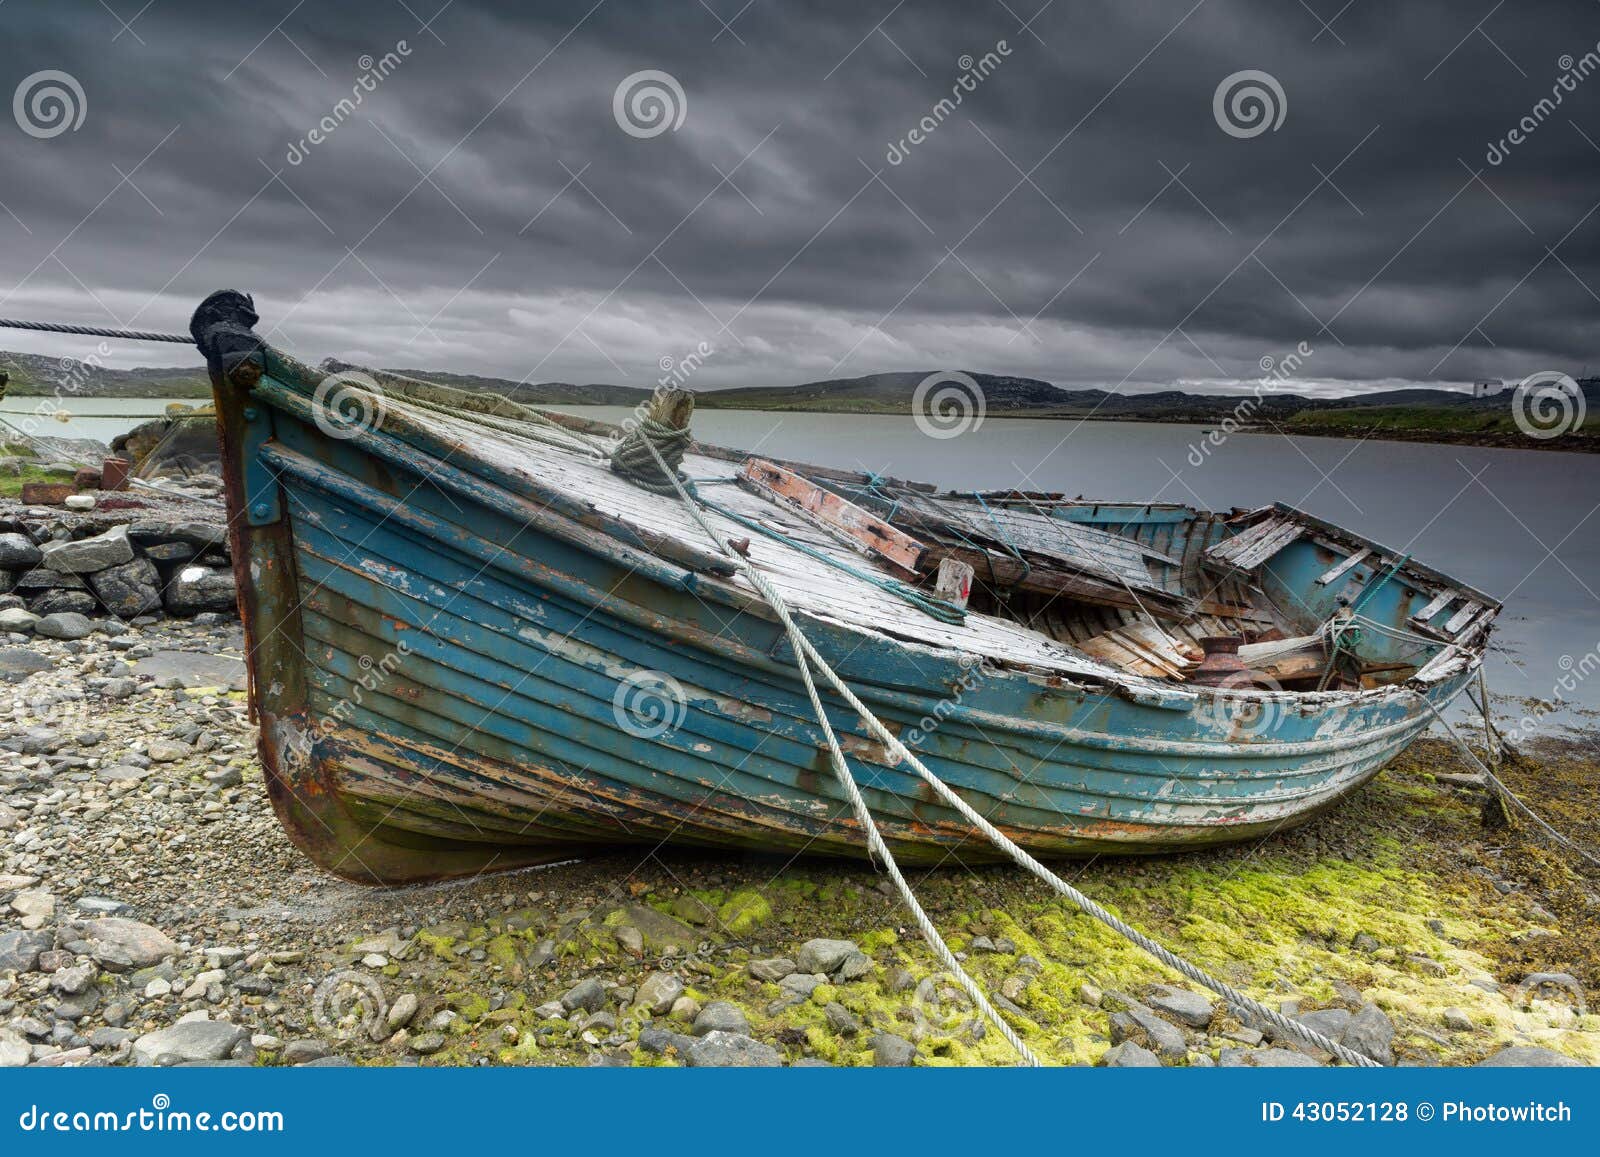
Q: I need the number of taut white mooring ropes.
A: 2